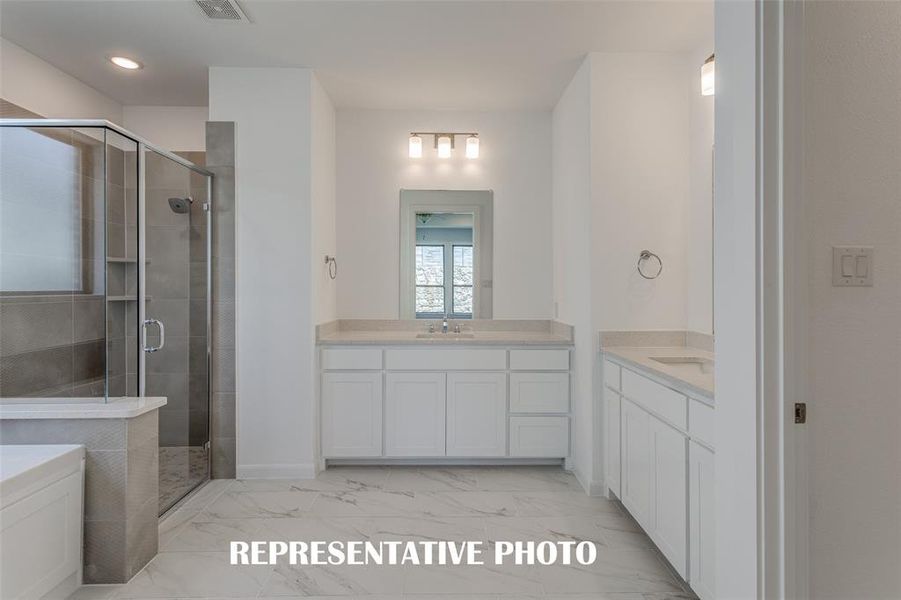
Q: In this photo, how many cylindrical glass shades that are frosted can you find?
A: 4